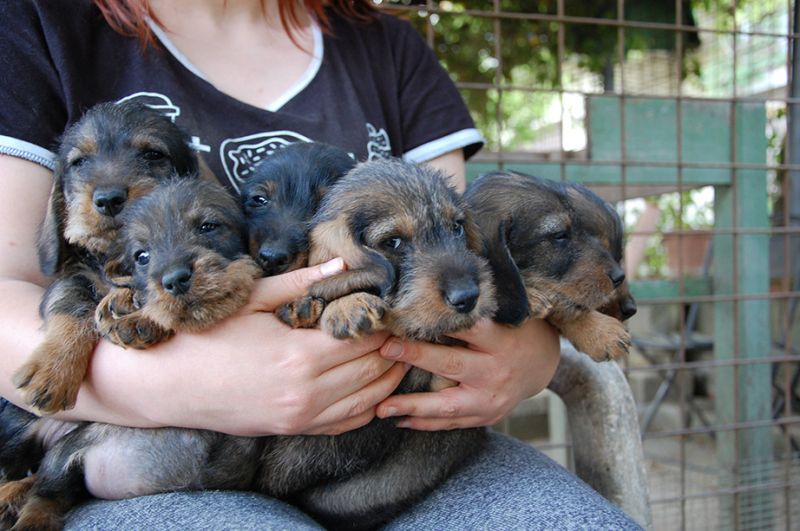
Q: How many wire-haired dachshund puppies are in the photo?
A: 6